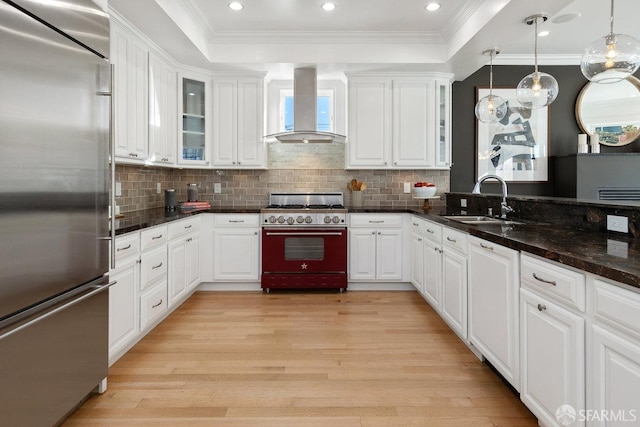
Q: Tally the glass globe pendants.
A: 3